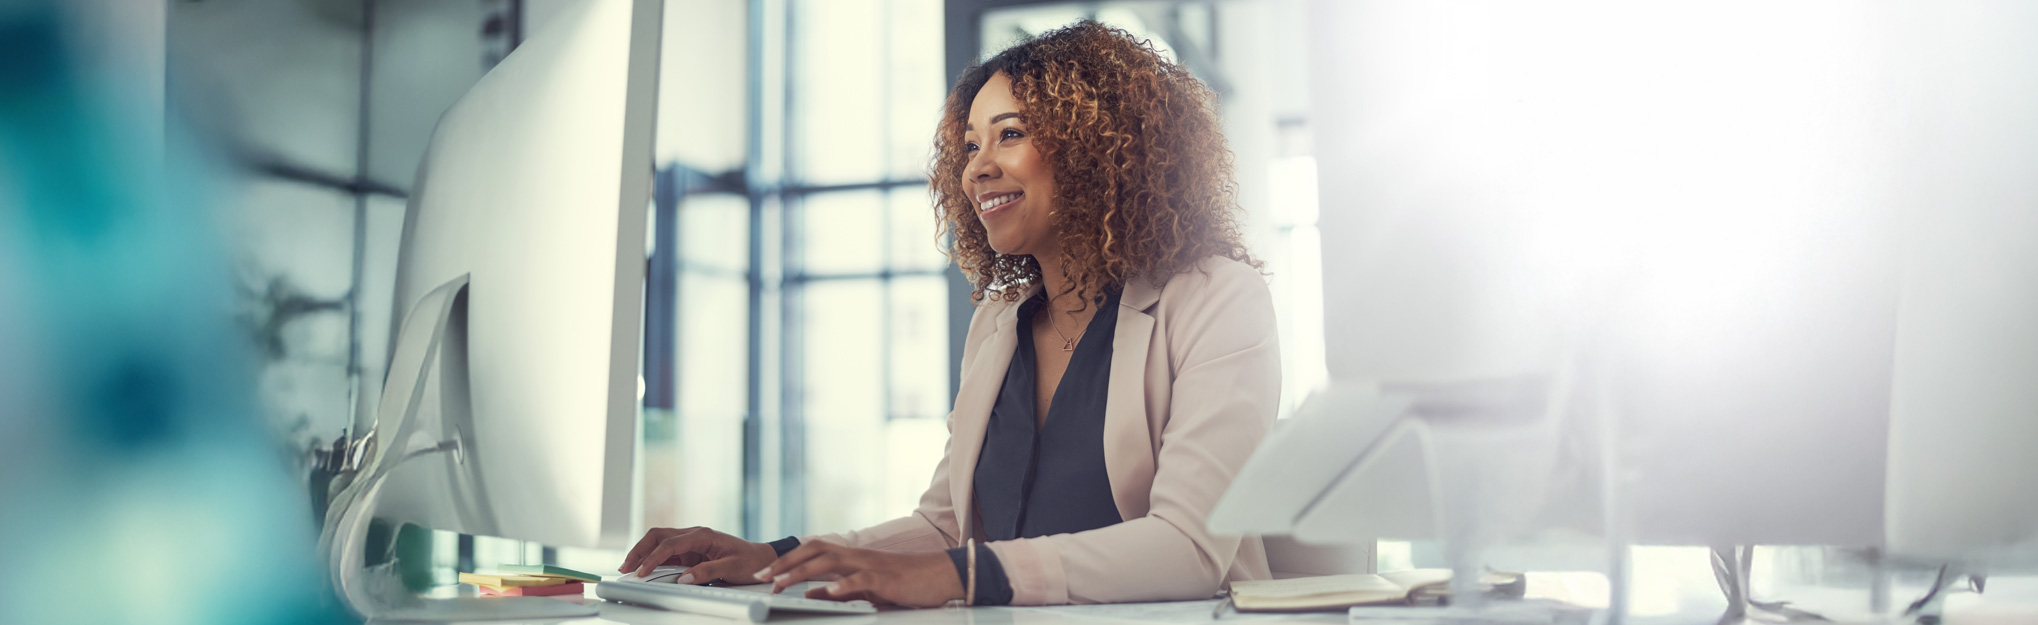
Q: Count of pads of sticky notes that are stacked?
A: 3